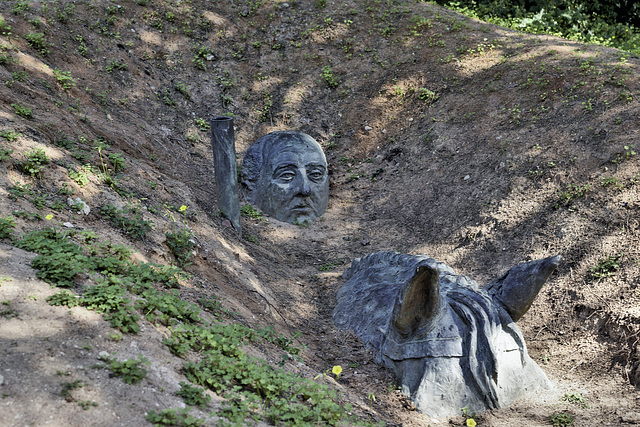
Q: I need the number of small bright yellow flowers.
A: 4